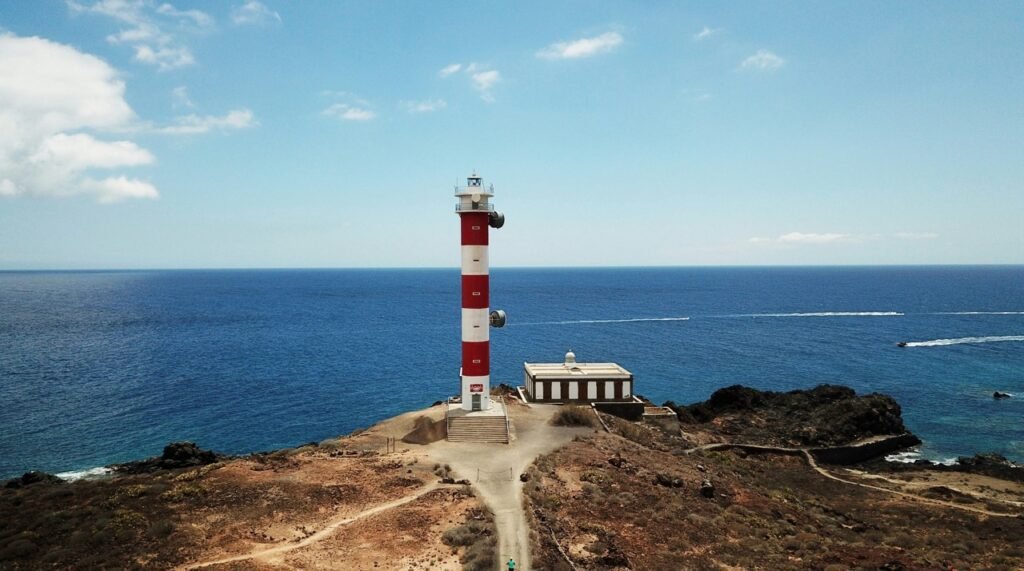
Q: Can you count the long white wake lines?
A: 4